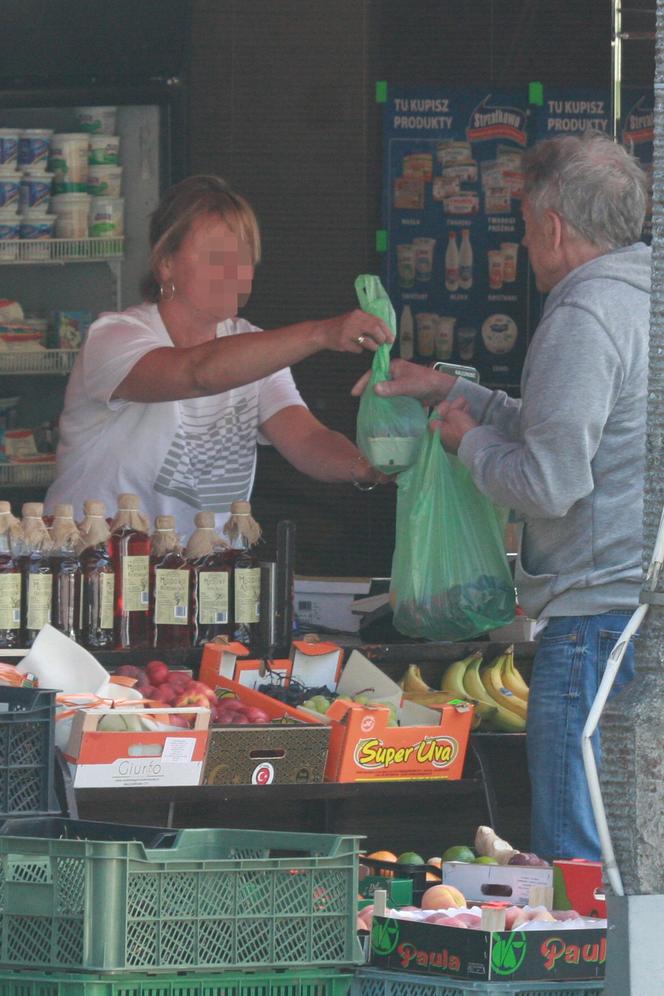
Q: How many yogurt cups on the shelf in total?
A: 12